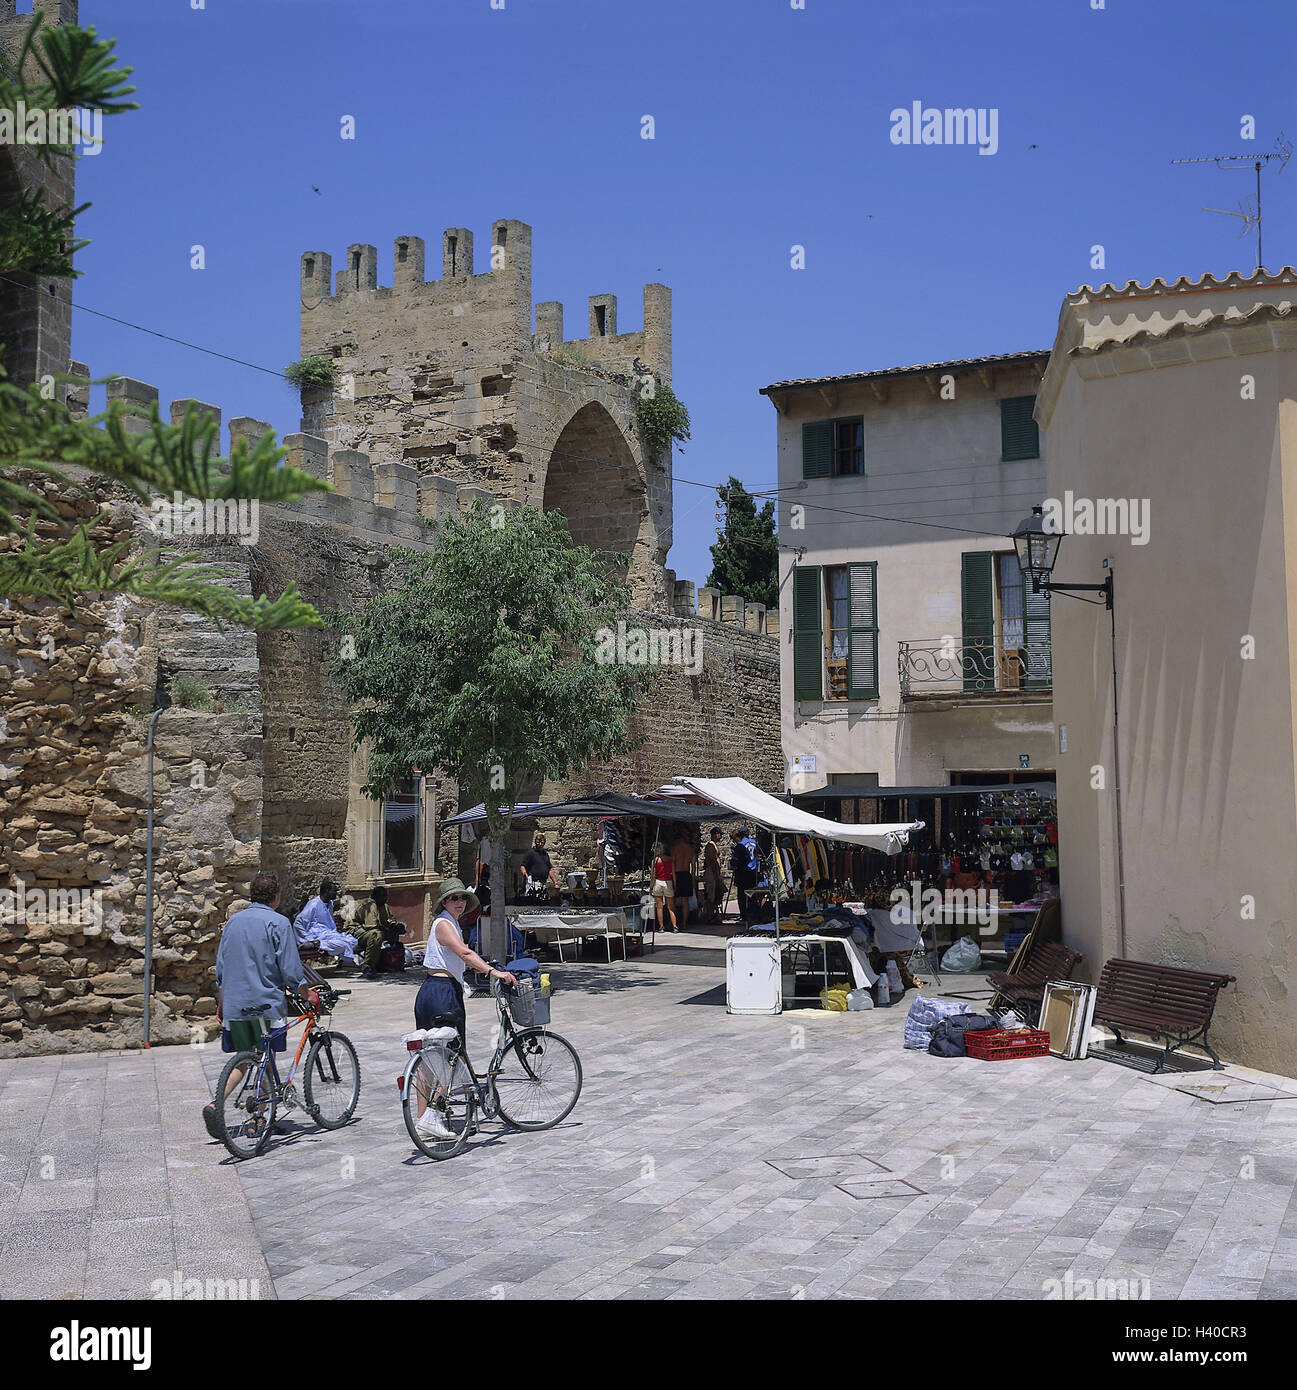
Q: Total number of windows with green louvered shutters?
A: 4